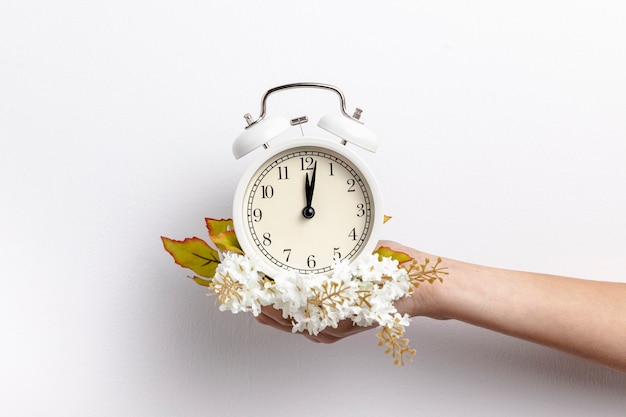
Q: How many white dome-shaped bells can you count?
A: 2